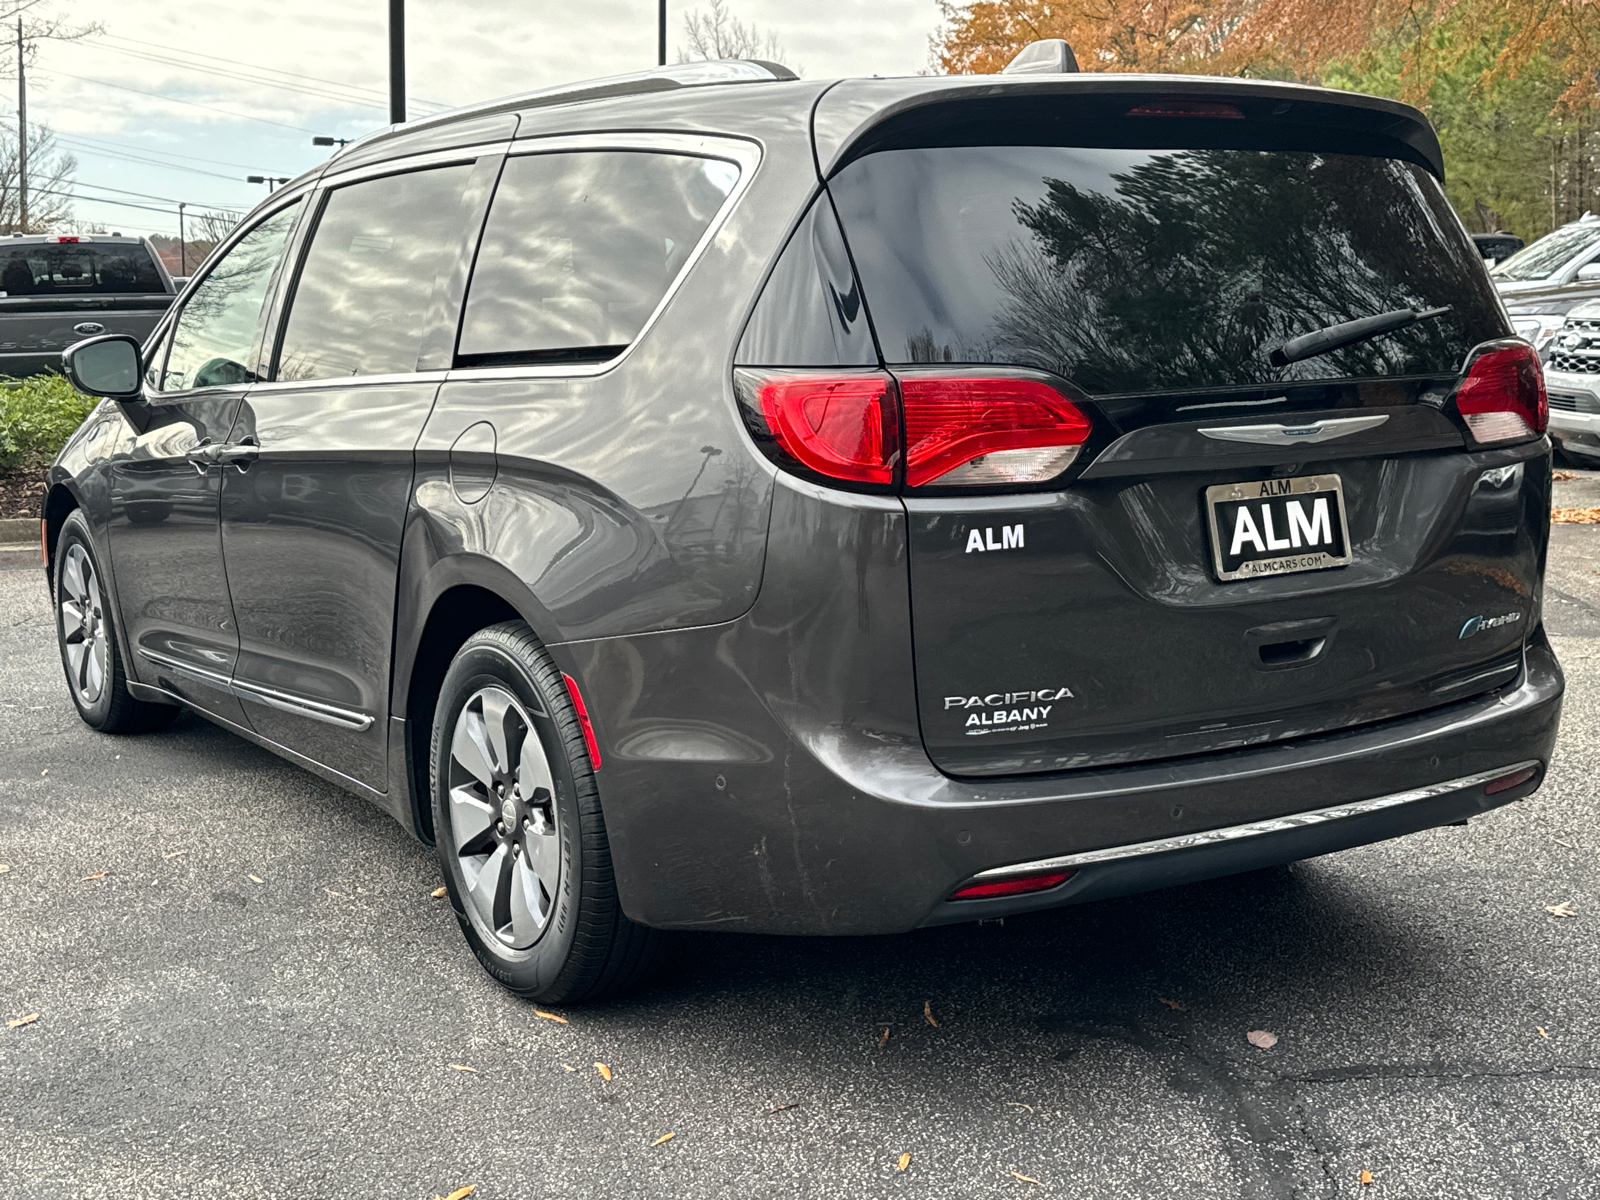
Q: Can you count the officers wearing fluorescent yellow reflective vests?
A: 0